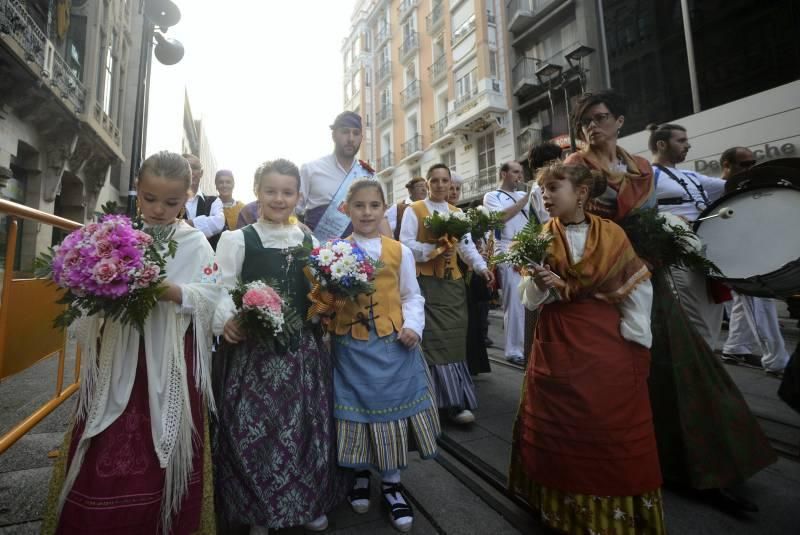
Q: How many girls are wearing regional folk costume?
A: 4